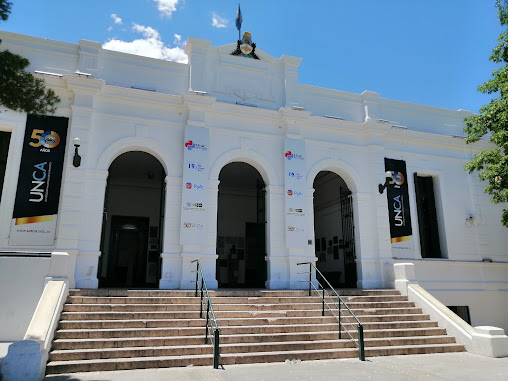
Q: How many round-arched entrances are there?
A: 3